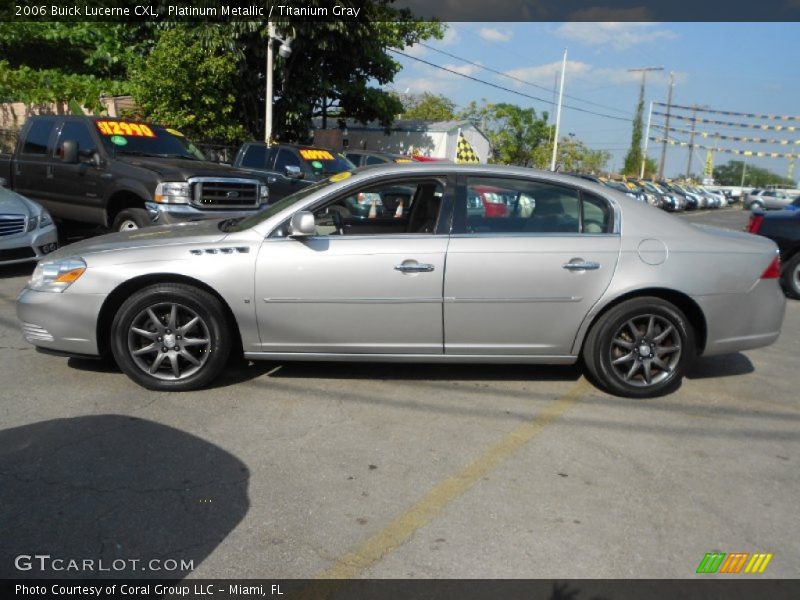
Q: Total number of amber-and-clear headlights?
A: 2